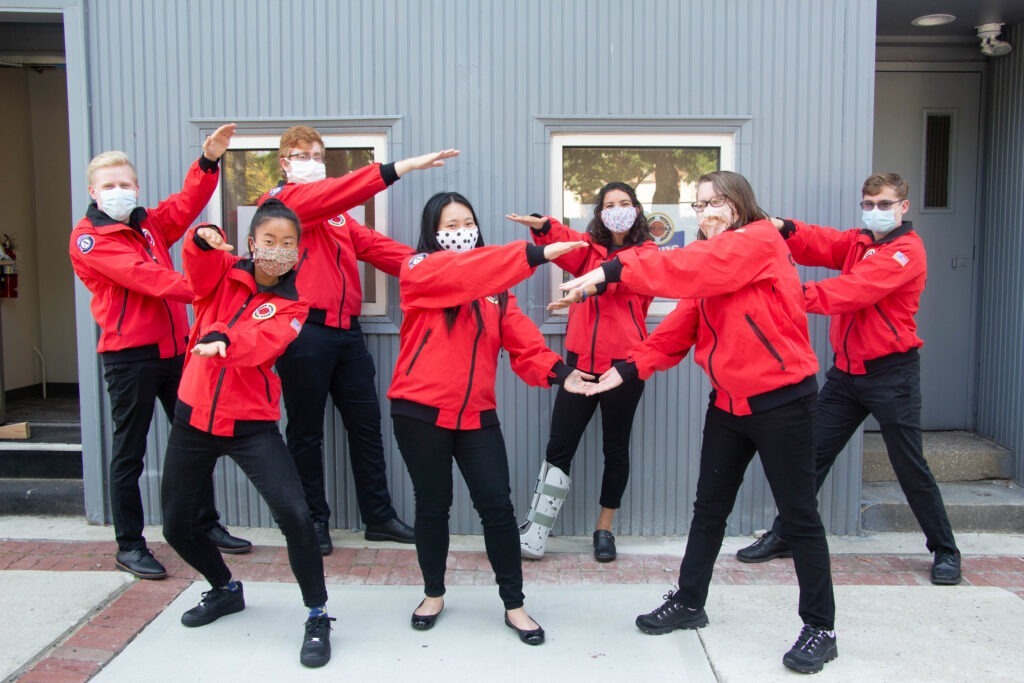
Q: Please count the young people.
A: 7